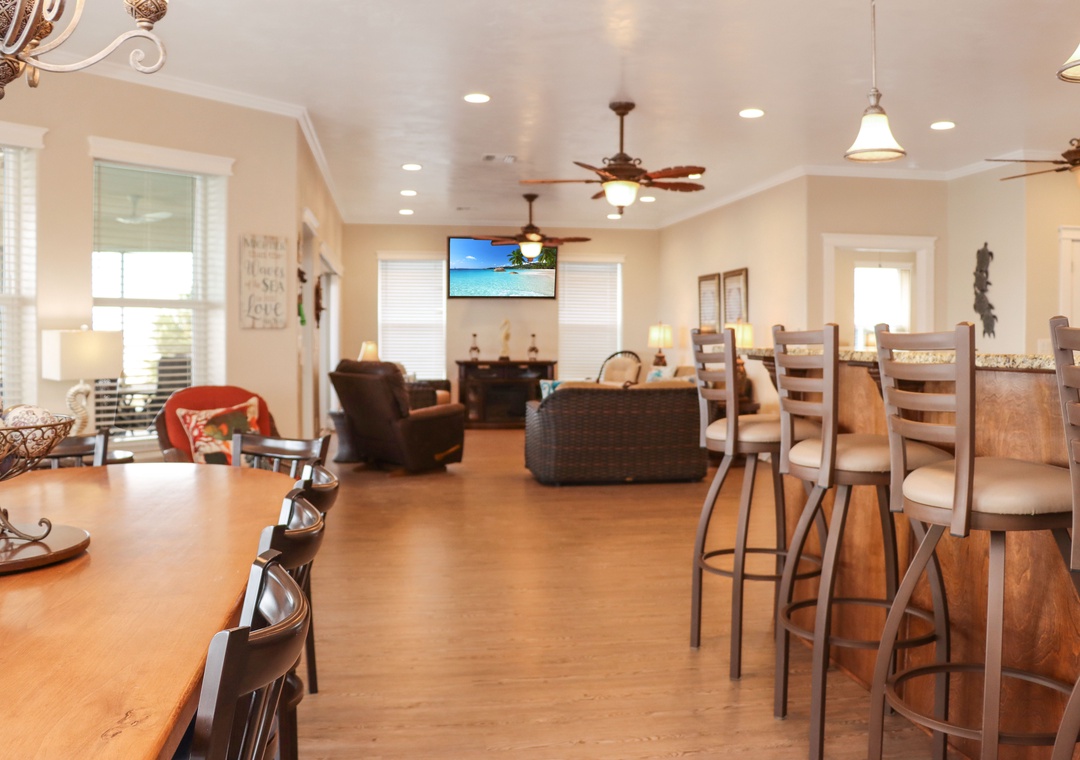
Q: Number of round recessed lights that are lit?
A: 9